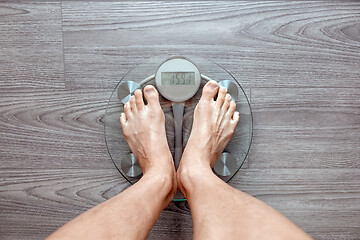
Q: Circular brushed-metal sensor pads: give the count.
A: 4